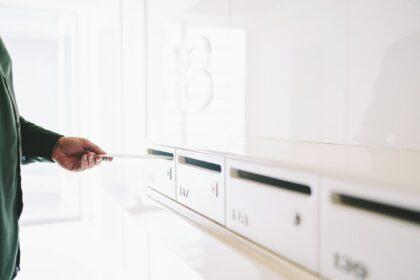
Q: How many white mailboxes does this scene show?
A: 4